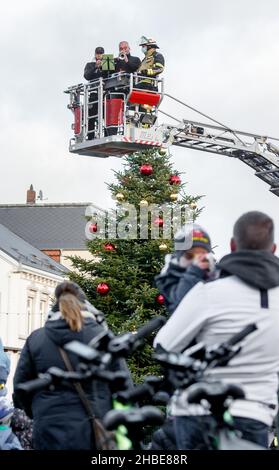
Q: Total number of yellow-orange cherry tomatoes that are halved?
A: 0